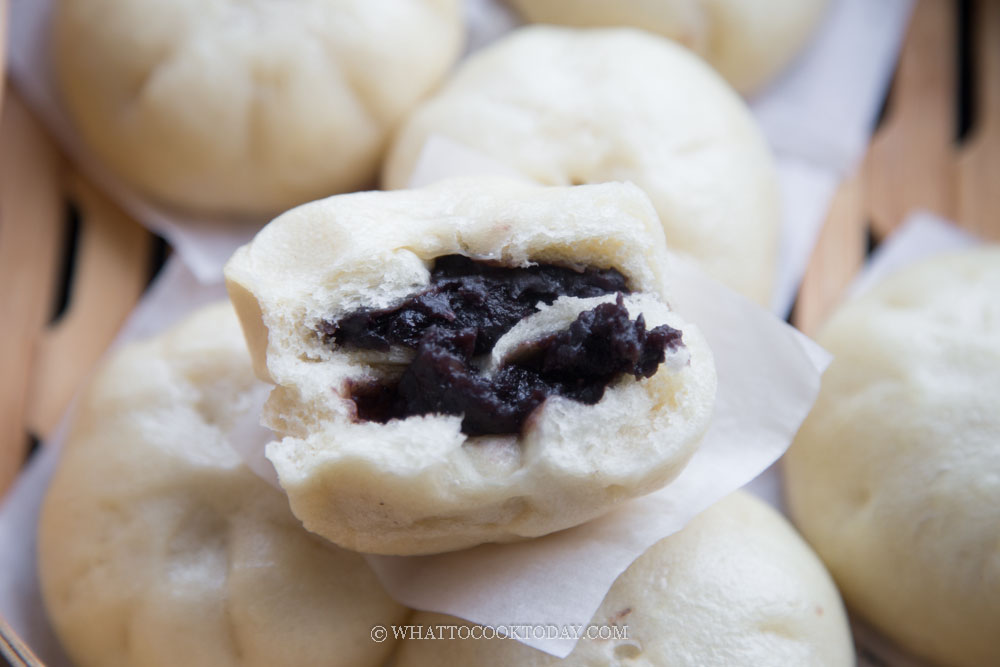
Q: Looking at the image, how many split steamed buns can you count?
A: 1